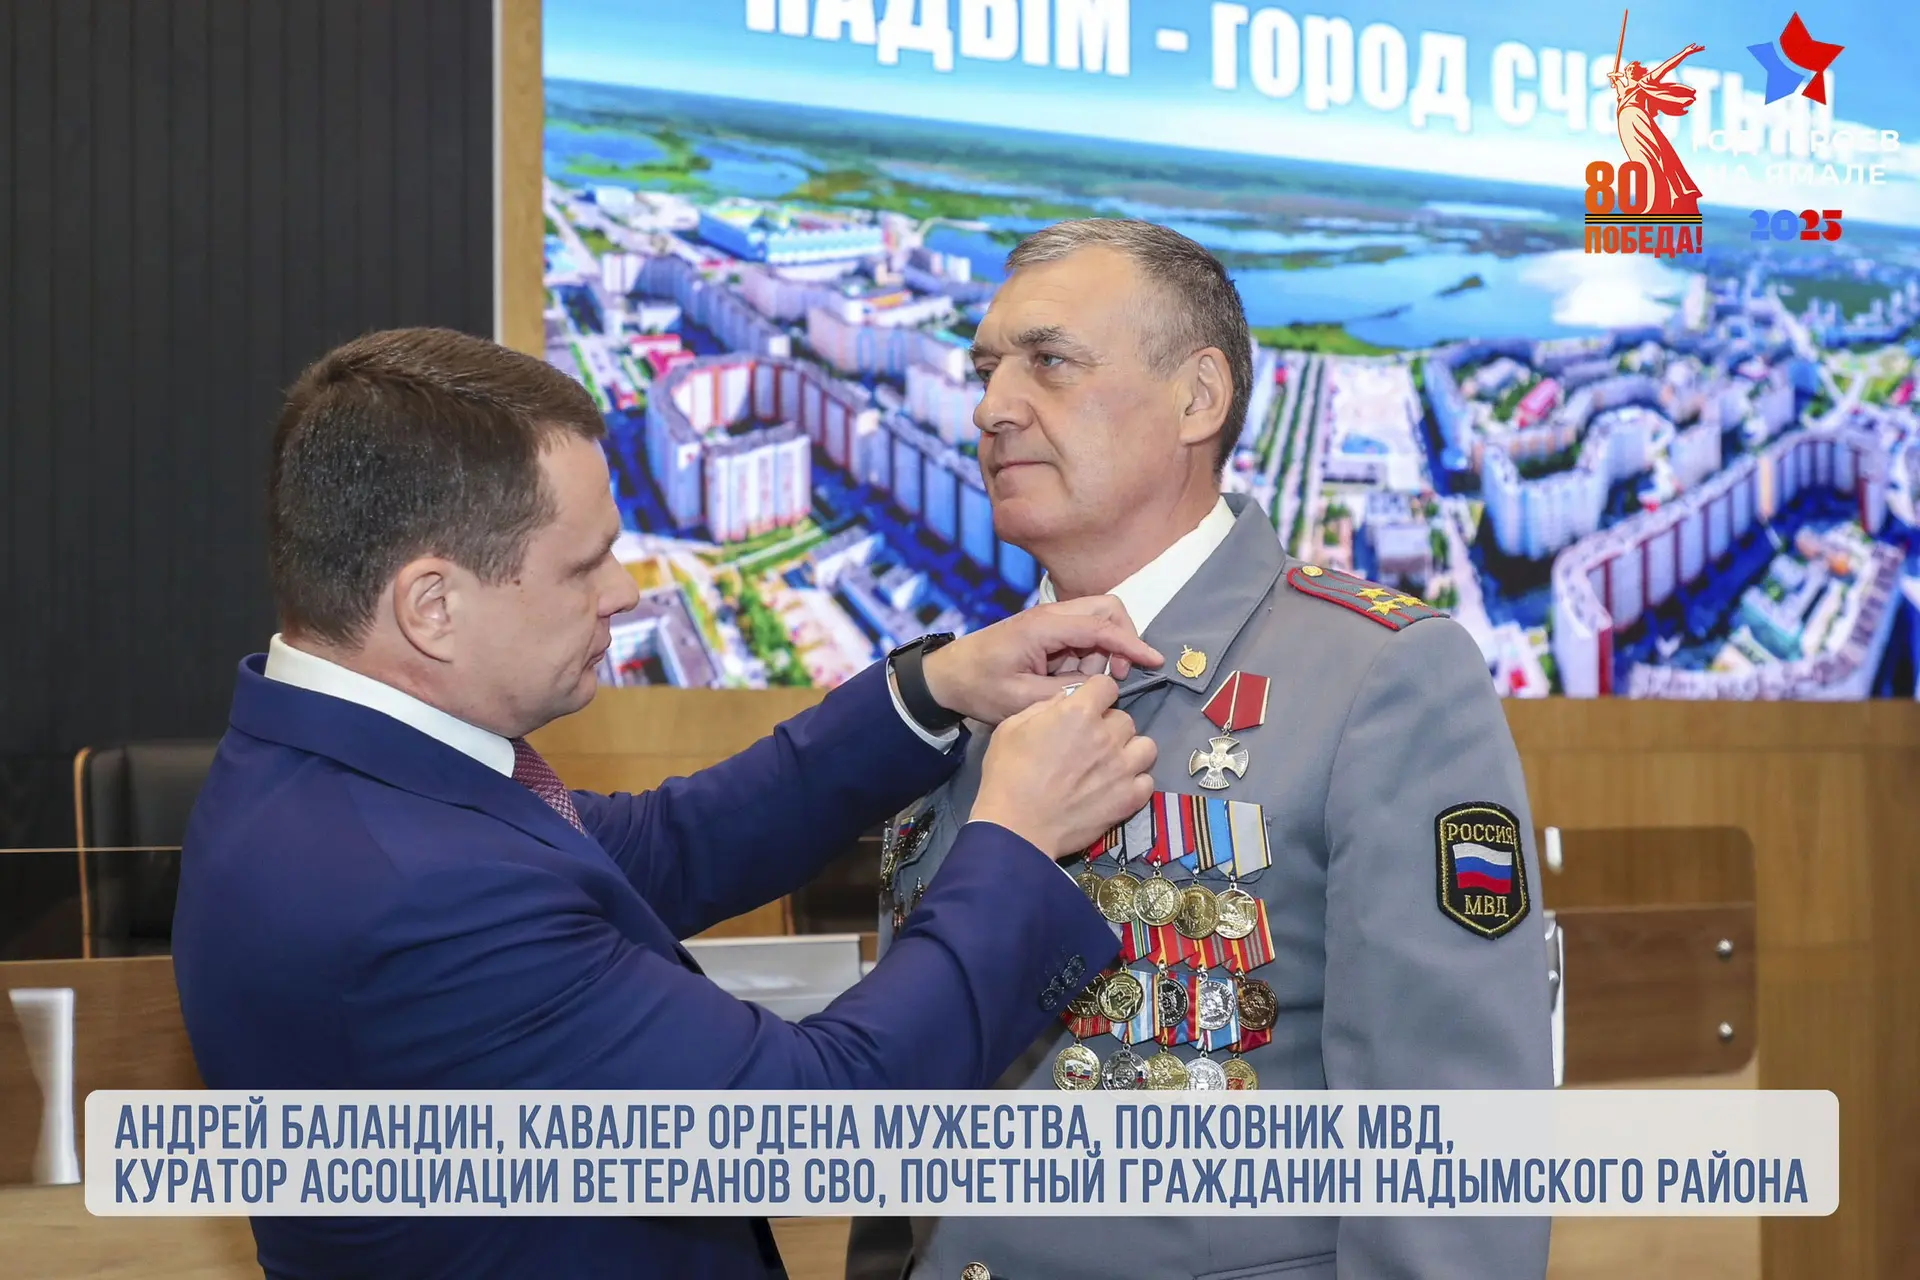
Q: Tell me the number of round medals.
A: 15